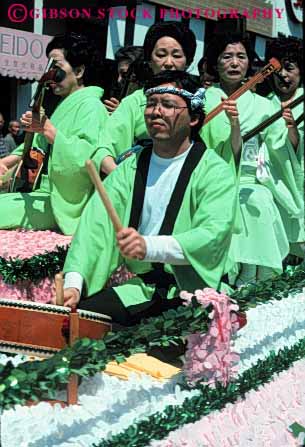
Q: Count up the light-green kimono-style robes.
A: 5